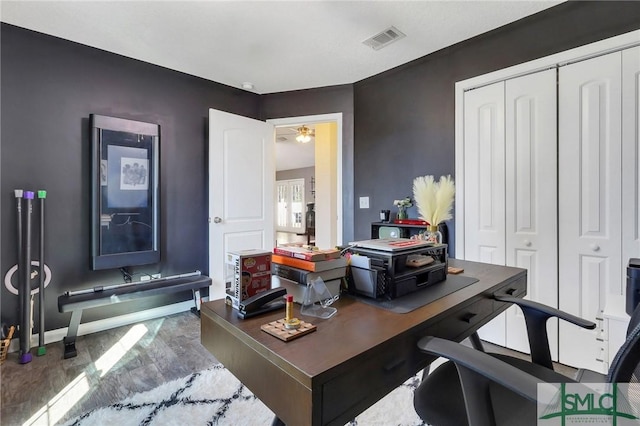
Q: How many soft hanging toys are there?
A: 0